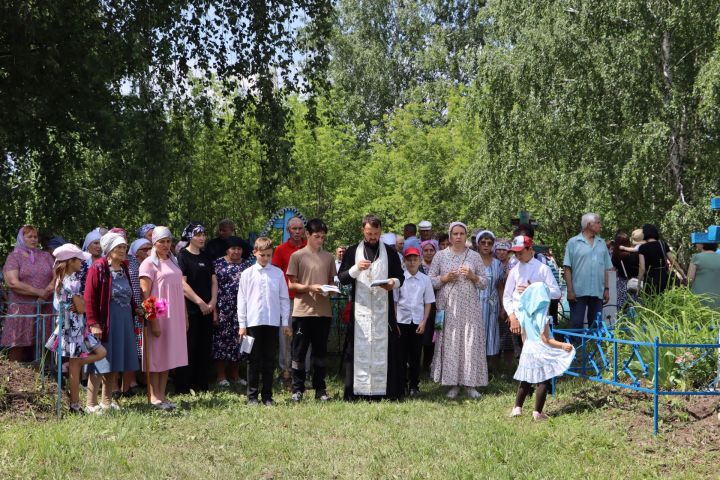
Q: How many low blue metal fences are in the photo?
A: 2